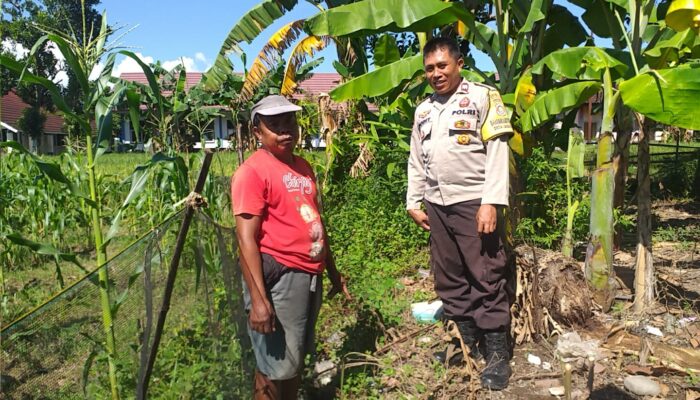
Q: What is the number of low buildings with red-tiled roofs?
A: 2